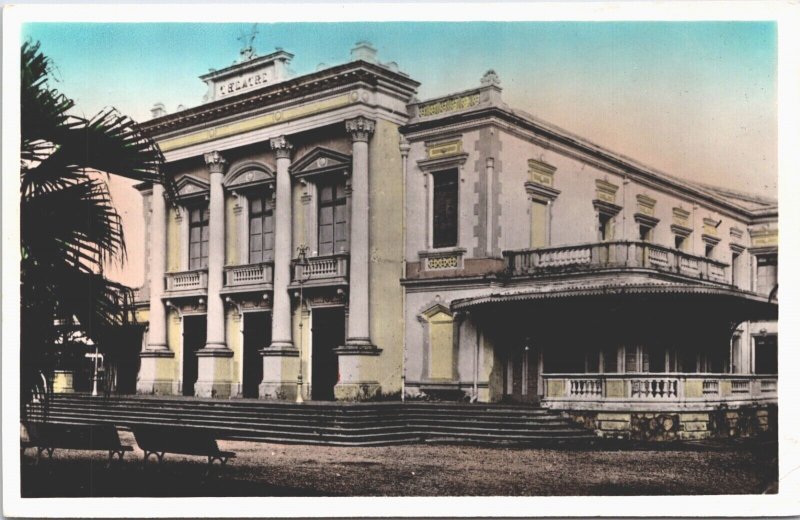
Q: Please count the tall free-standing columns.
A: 4